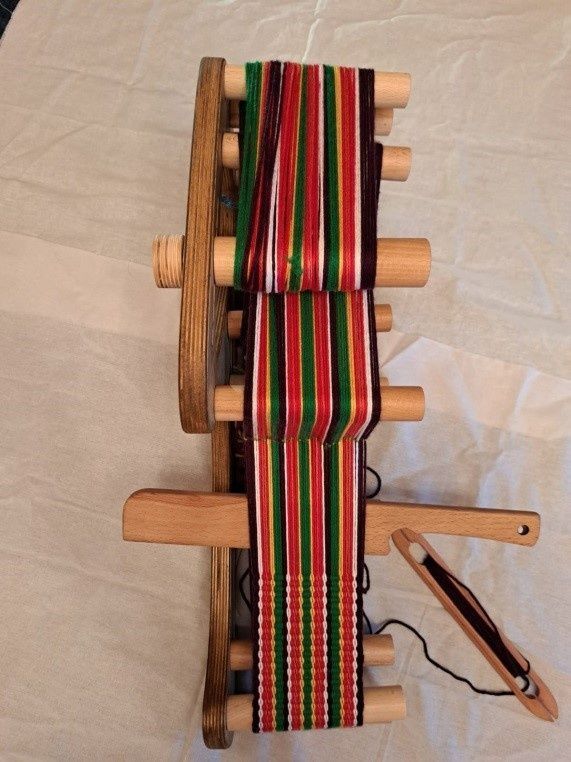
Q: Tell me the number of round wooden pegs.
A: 9